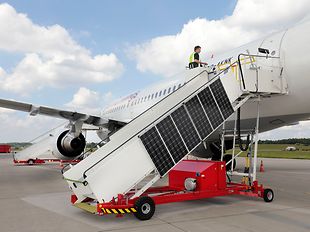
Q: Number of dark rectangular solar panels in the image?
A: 6